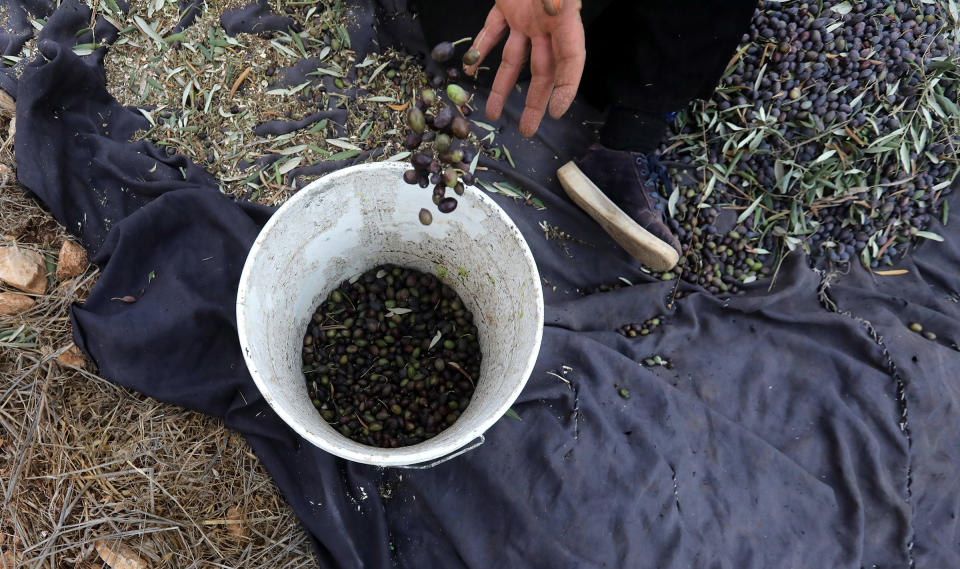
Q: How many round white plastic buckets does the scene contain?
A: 1